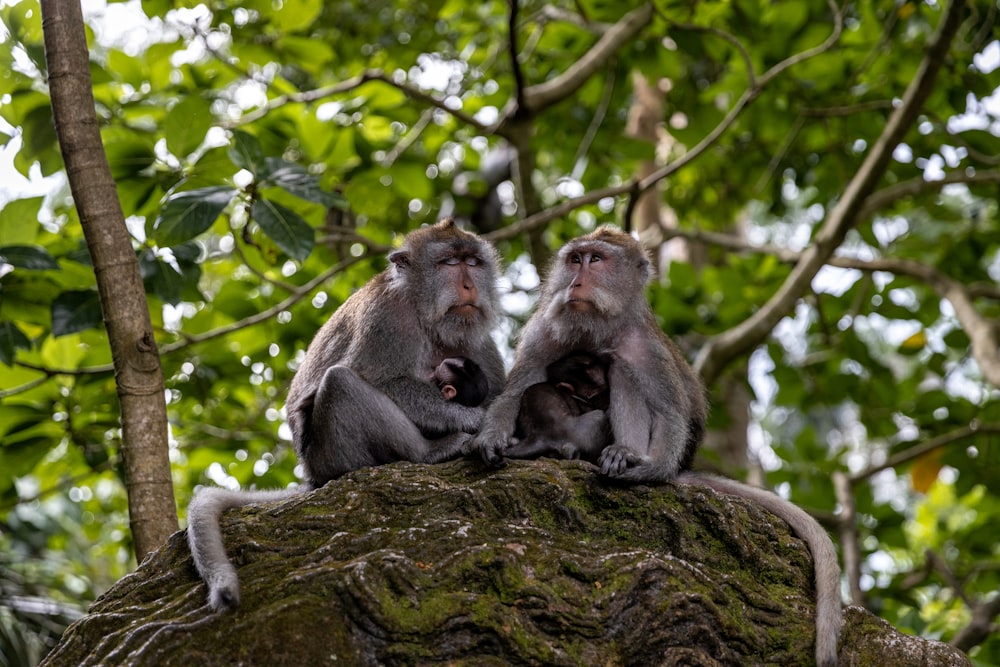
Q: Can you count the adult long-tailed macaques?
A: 2